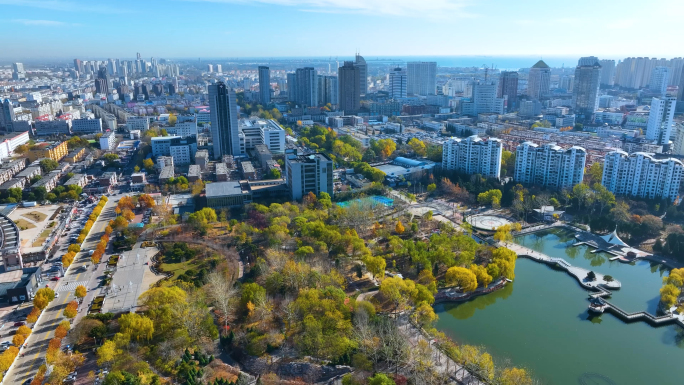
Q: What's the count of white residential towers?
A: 3